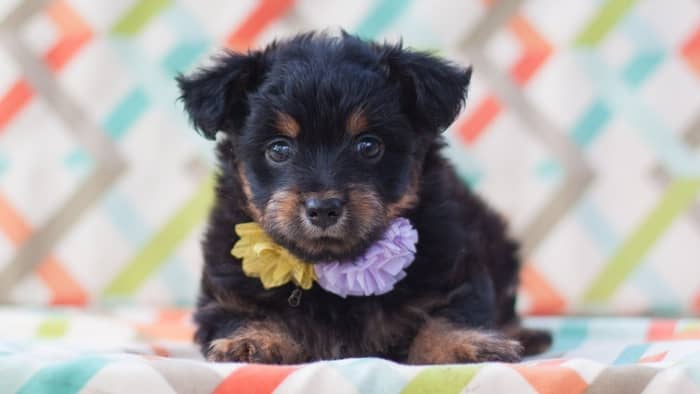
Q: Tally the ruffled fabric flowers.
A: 2